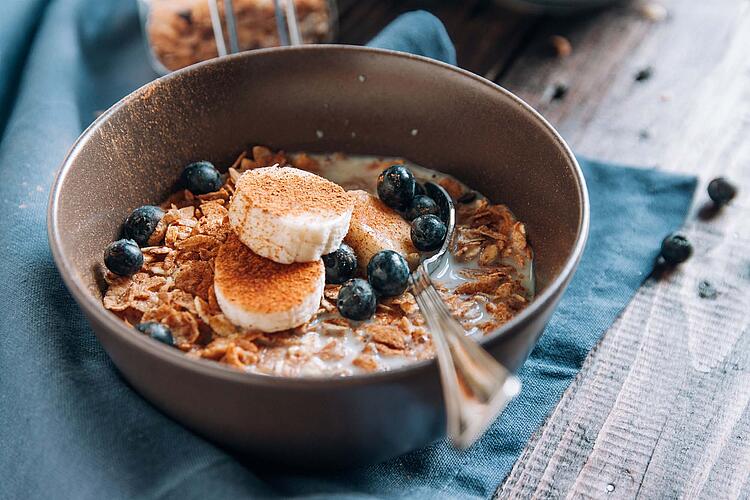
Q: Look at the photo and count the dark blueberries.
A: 12